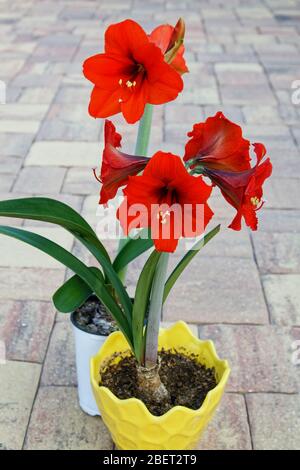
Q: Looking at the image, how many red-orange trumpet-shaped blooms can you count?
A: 6